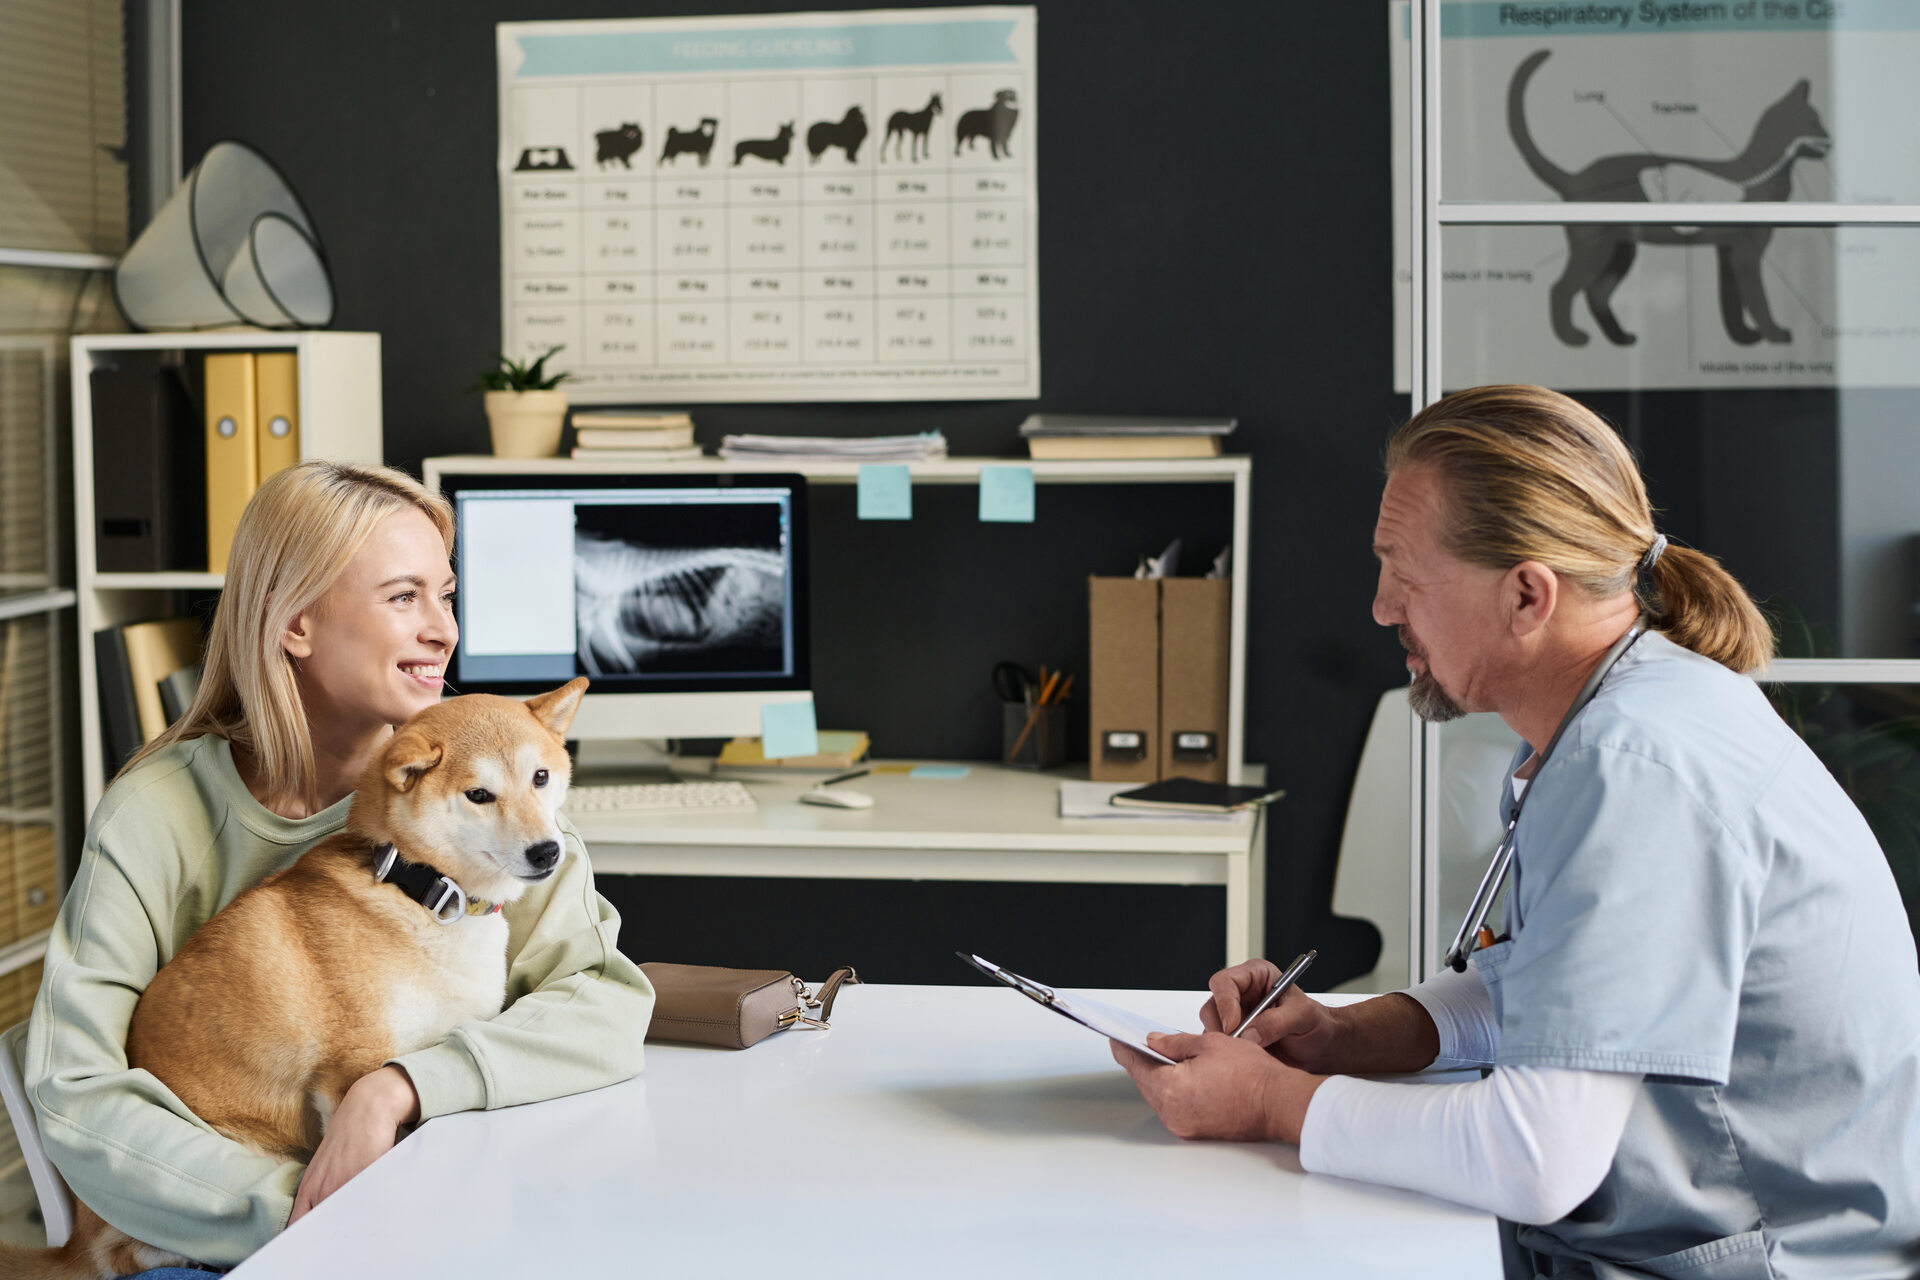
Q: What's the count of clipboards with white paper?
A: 1